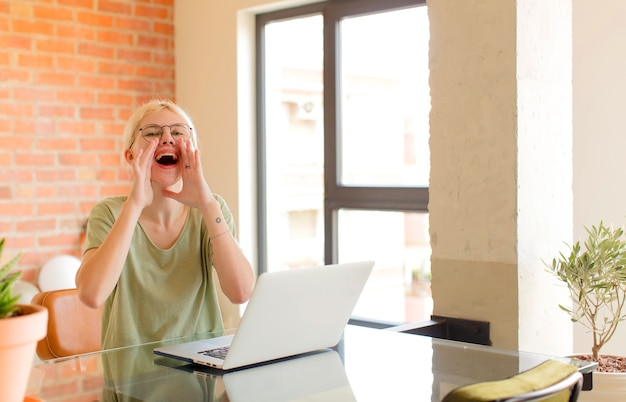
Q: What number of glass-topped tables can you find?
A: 1